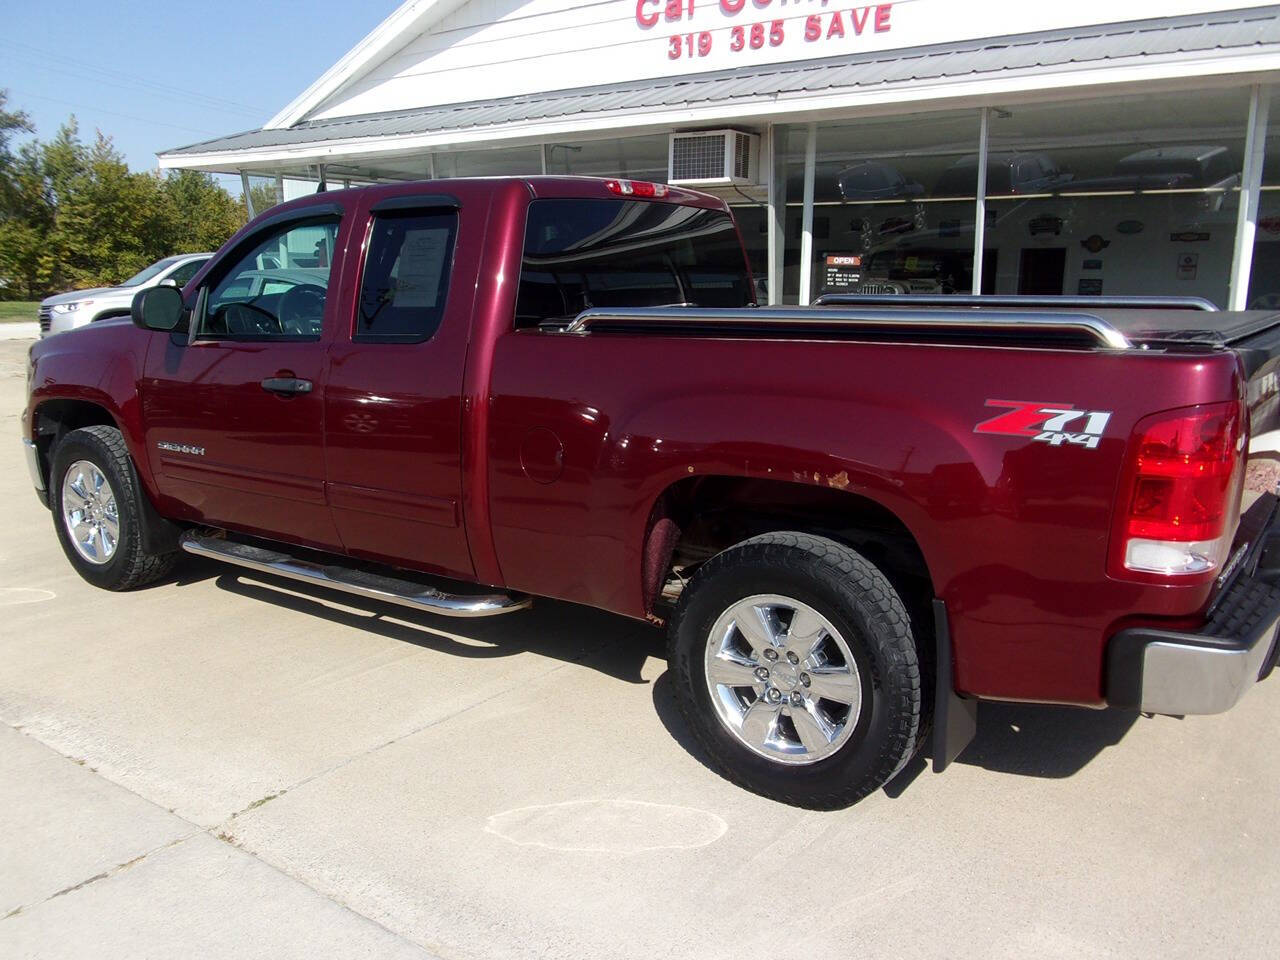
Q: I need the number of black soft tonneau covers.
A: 1